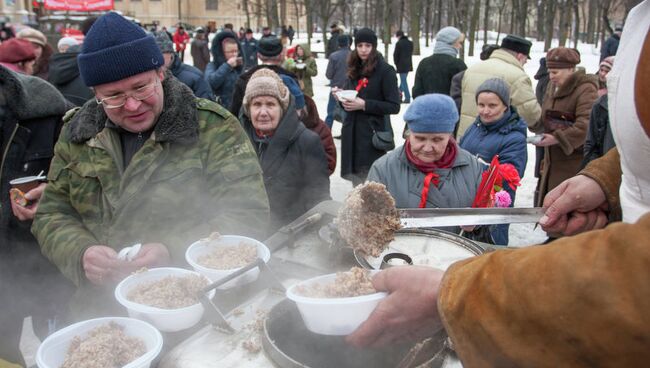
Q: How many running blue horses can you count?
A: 0